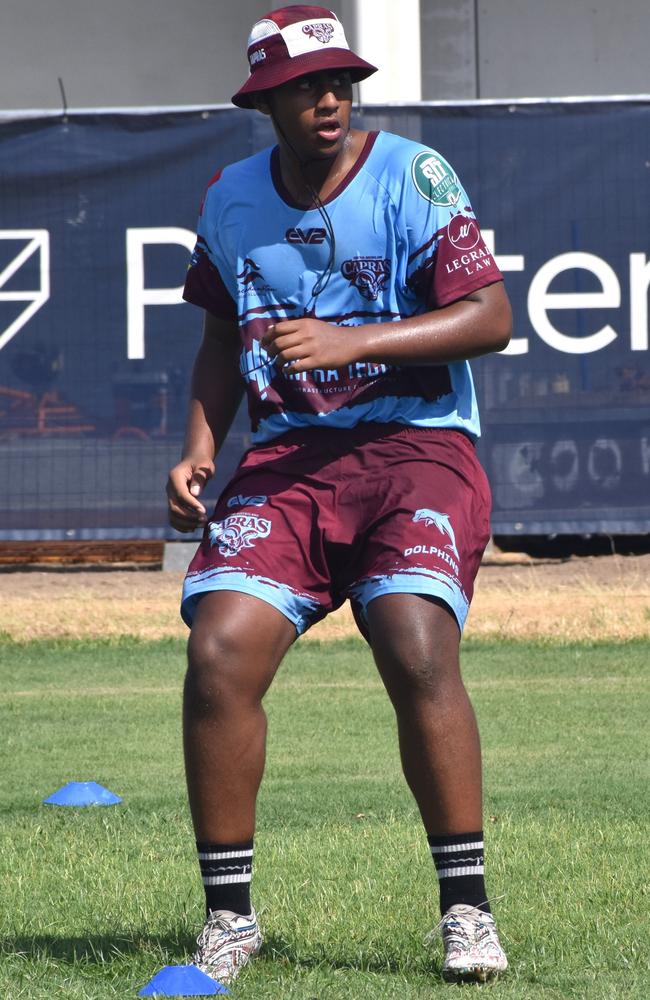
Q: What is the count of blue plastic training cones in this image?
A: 2